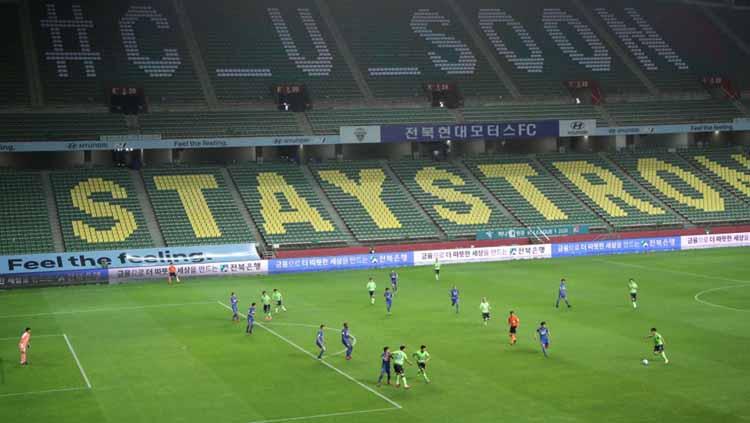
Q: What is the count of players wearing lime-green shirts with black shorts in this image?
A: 9